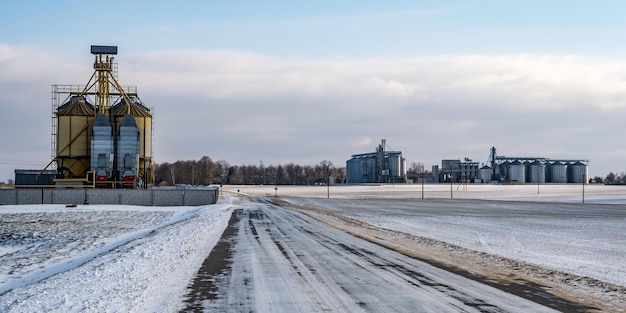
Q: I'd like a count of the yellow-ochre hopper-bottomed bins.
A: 2